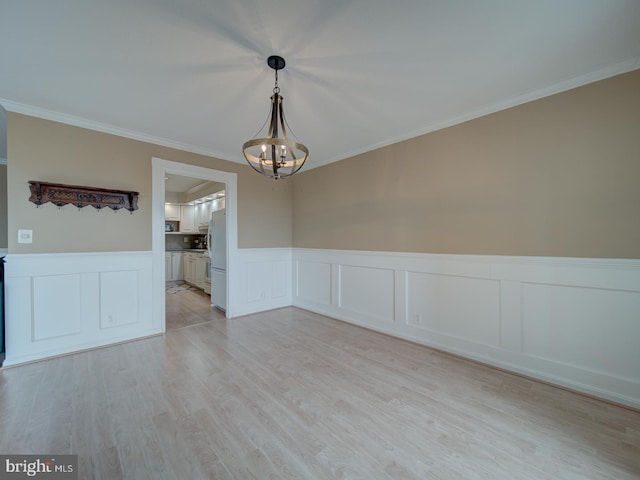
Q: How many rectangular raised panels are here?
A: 8